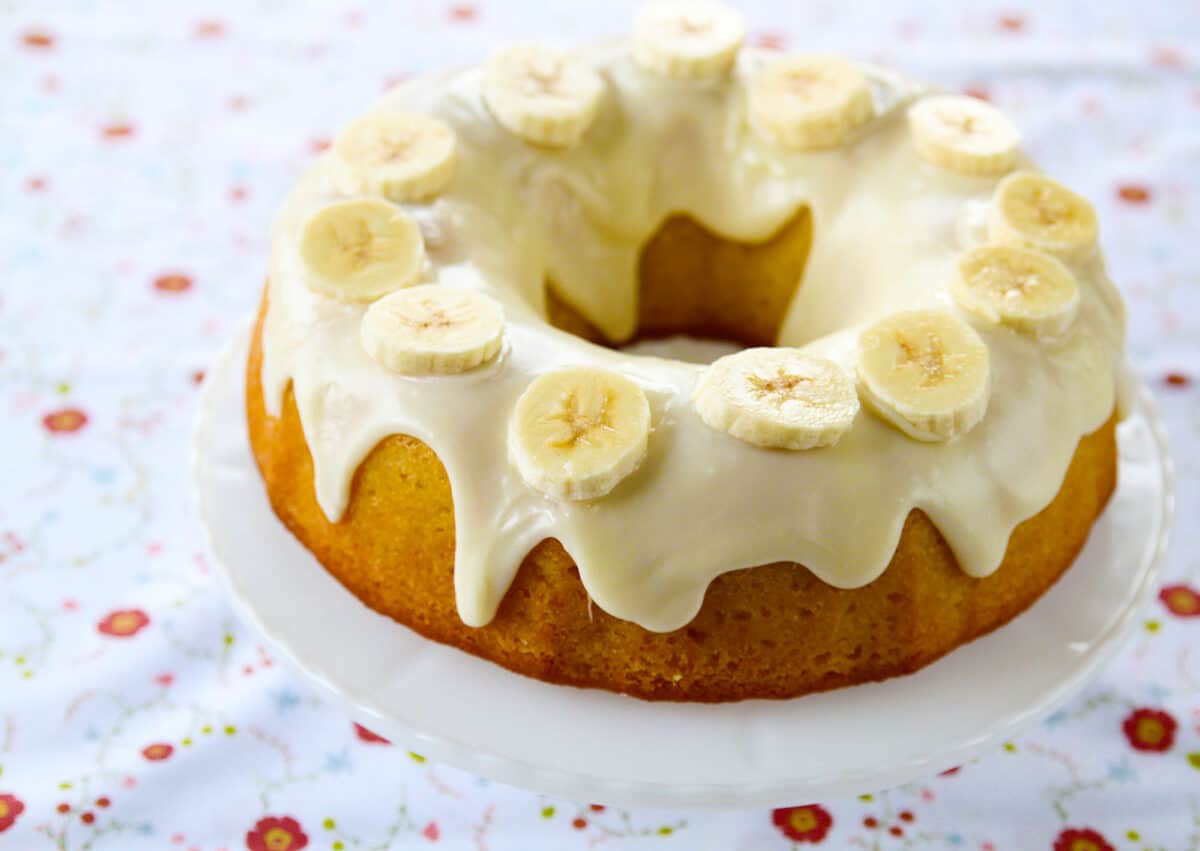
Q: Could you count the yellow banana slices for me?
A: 12